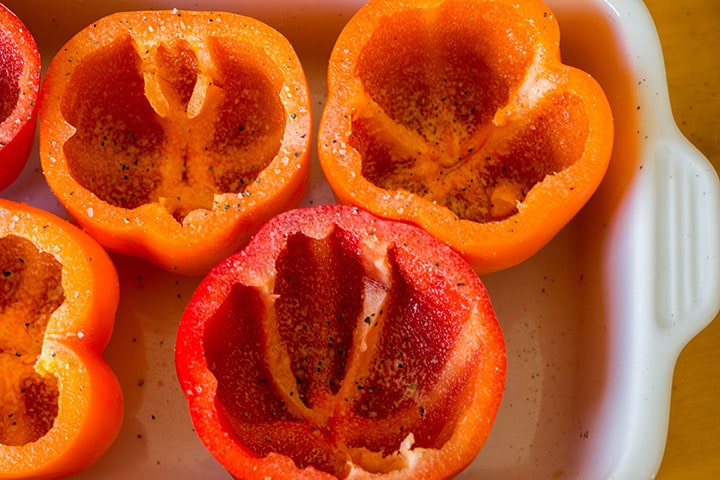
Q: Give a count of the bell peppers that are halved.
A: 5